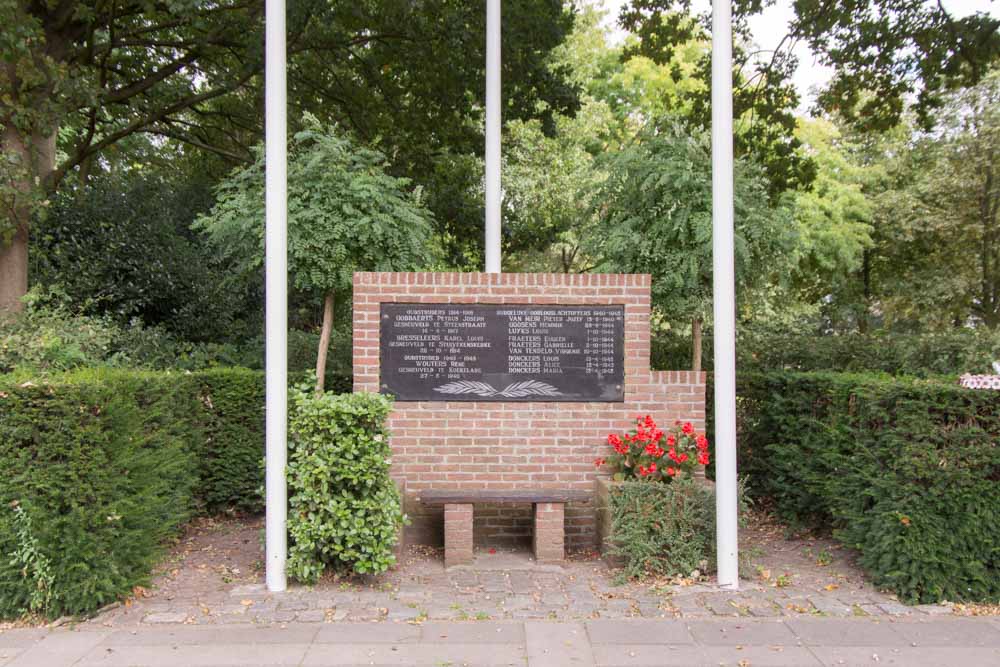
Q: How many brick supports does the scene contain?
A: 2